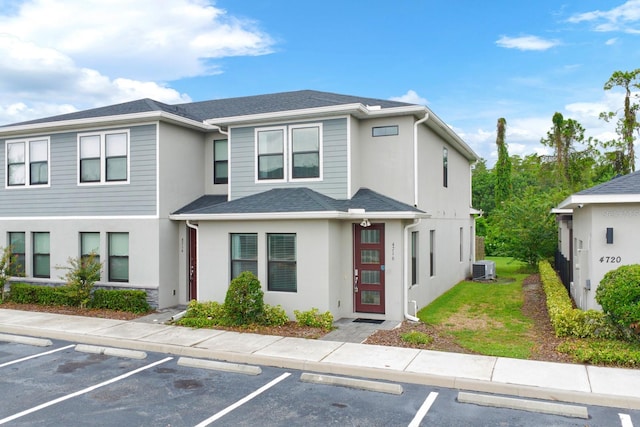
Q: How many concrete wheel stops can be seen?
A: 5